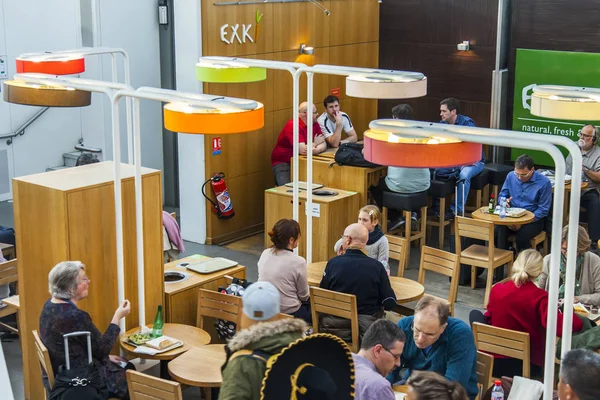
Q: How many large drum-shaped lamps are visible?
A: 7